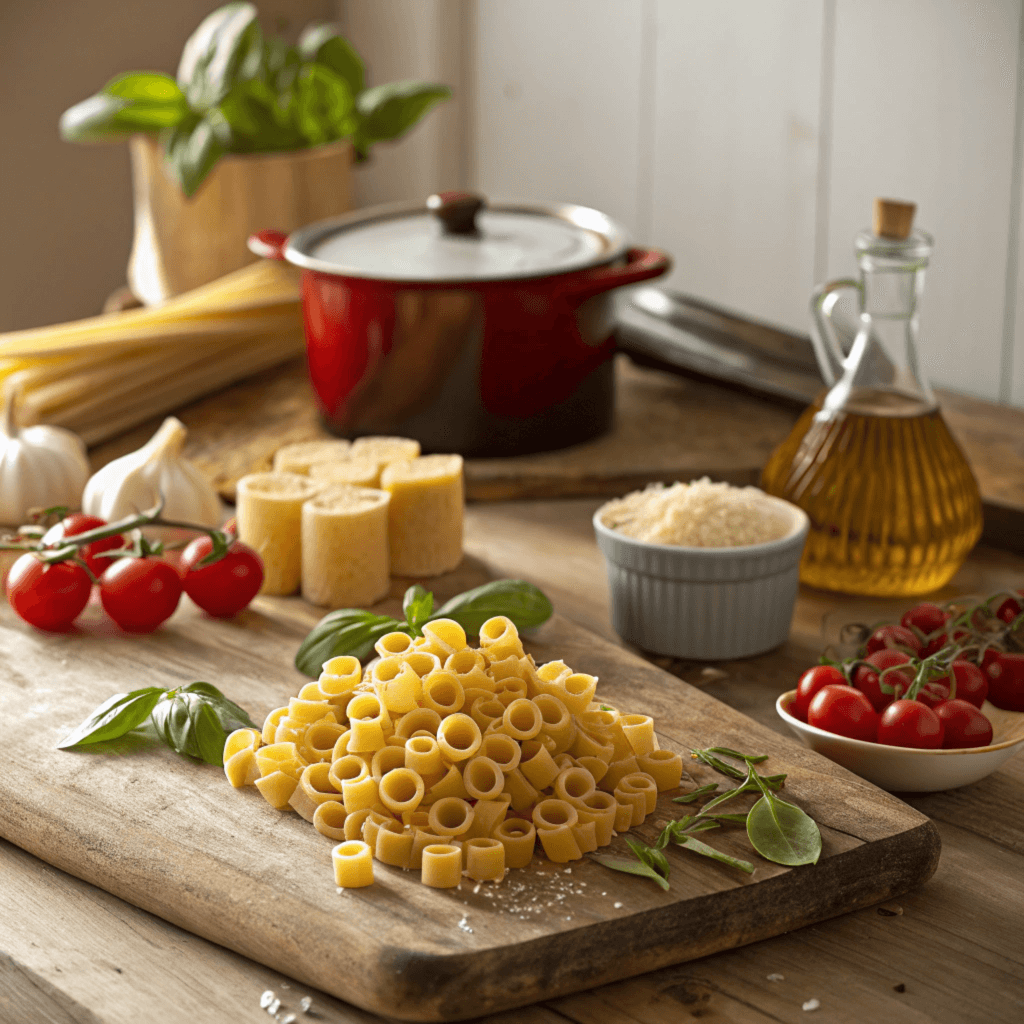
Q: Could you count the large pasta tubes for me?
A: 6